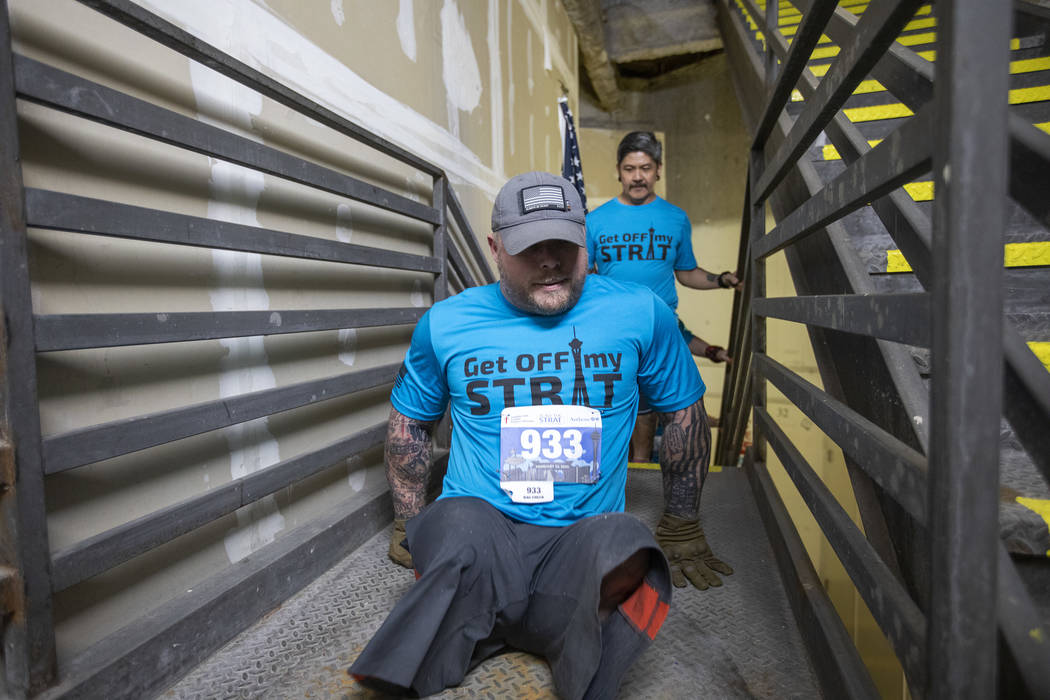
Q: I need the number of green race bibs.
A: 0